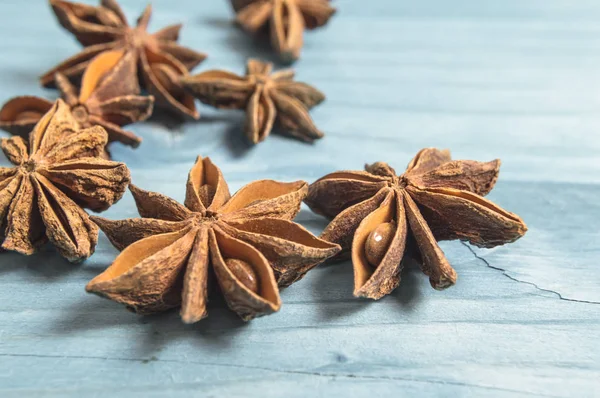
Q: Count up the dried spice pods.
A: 7